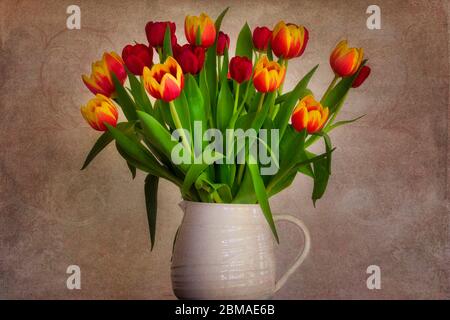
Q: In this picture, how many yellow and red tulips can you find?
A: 8